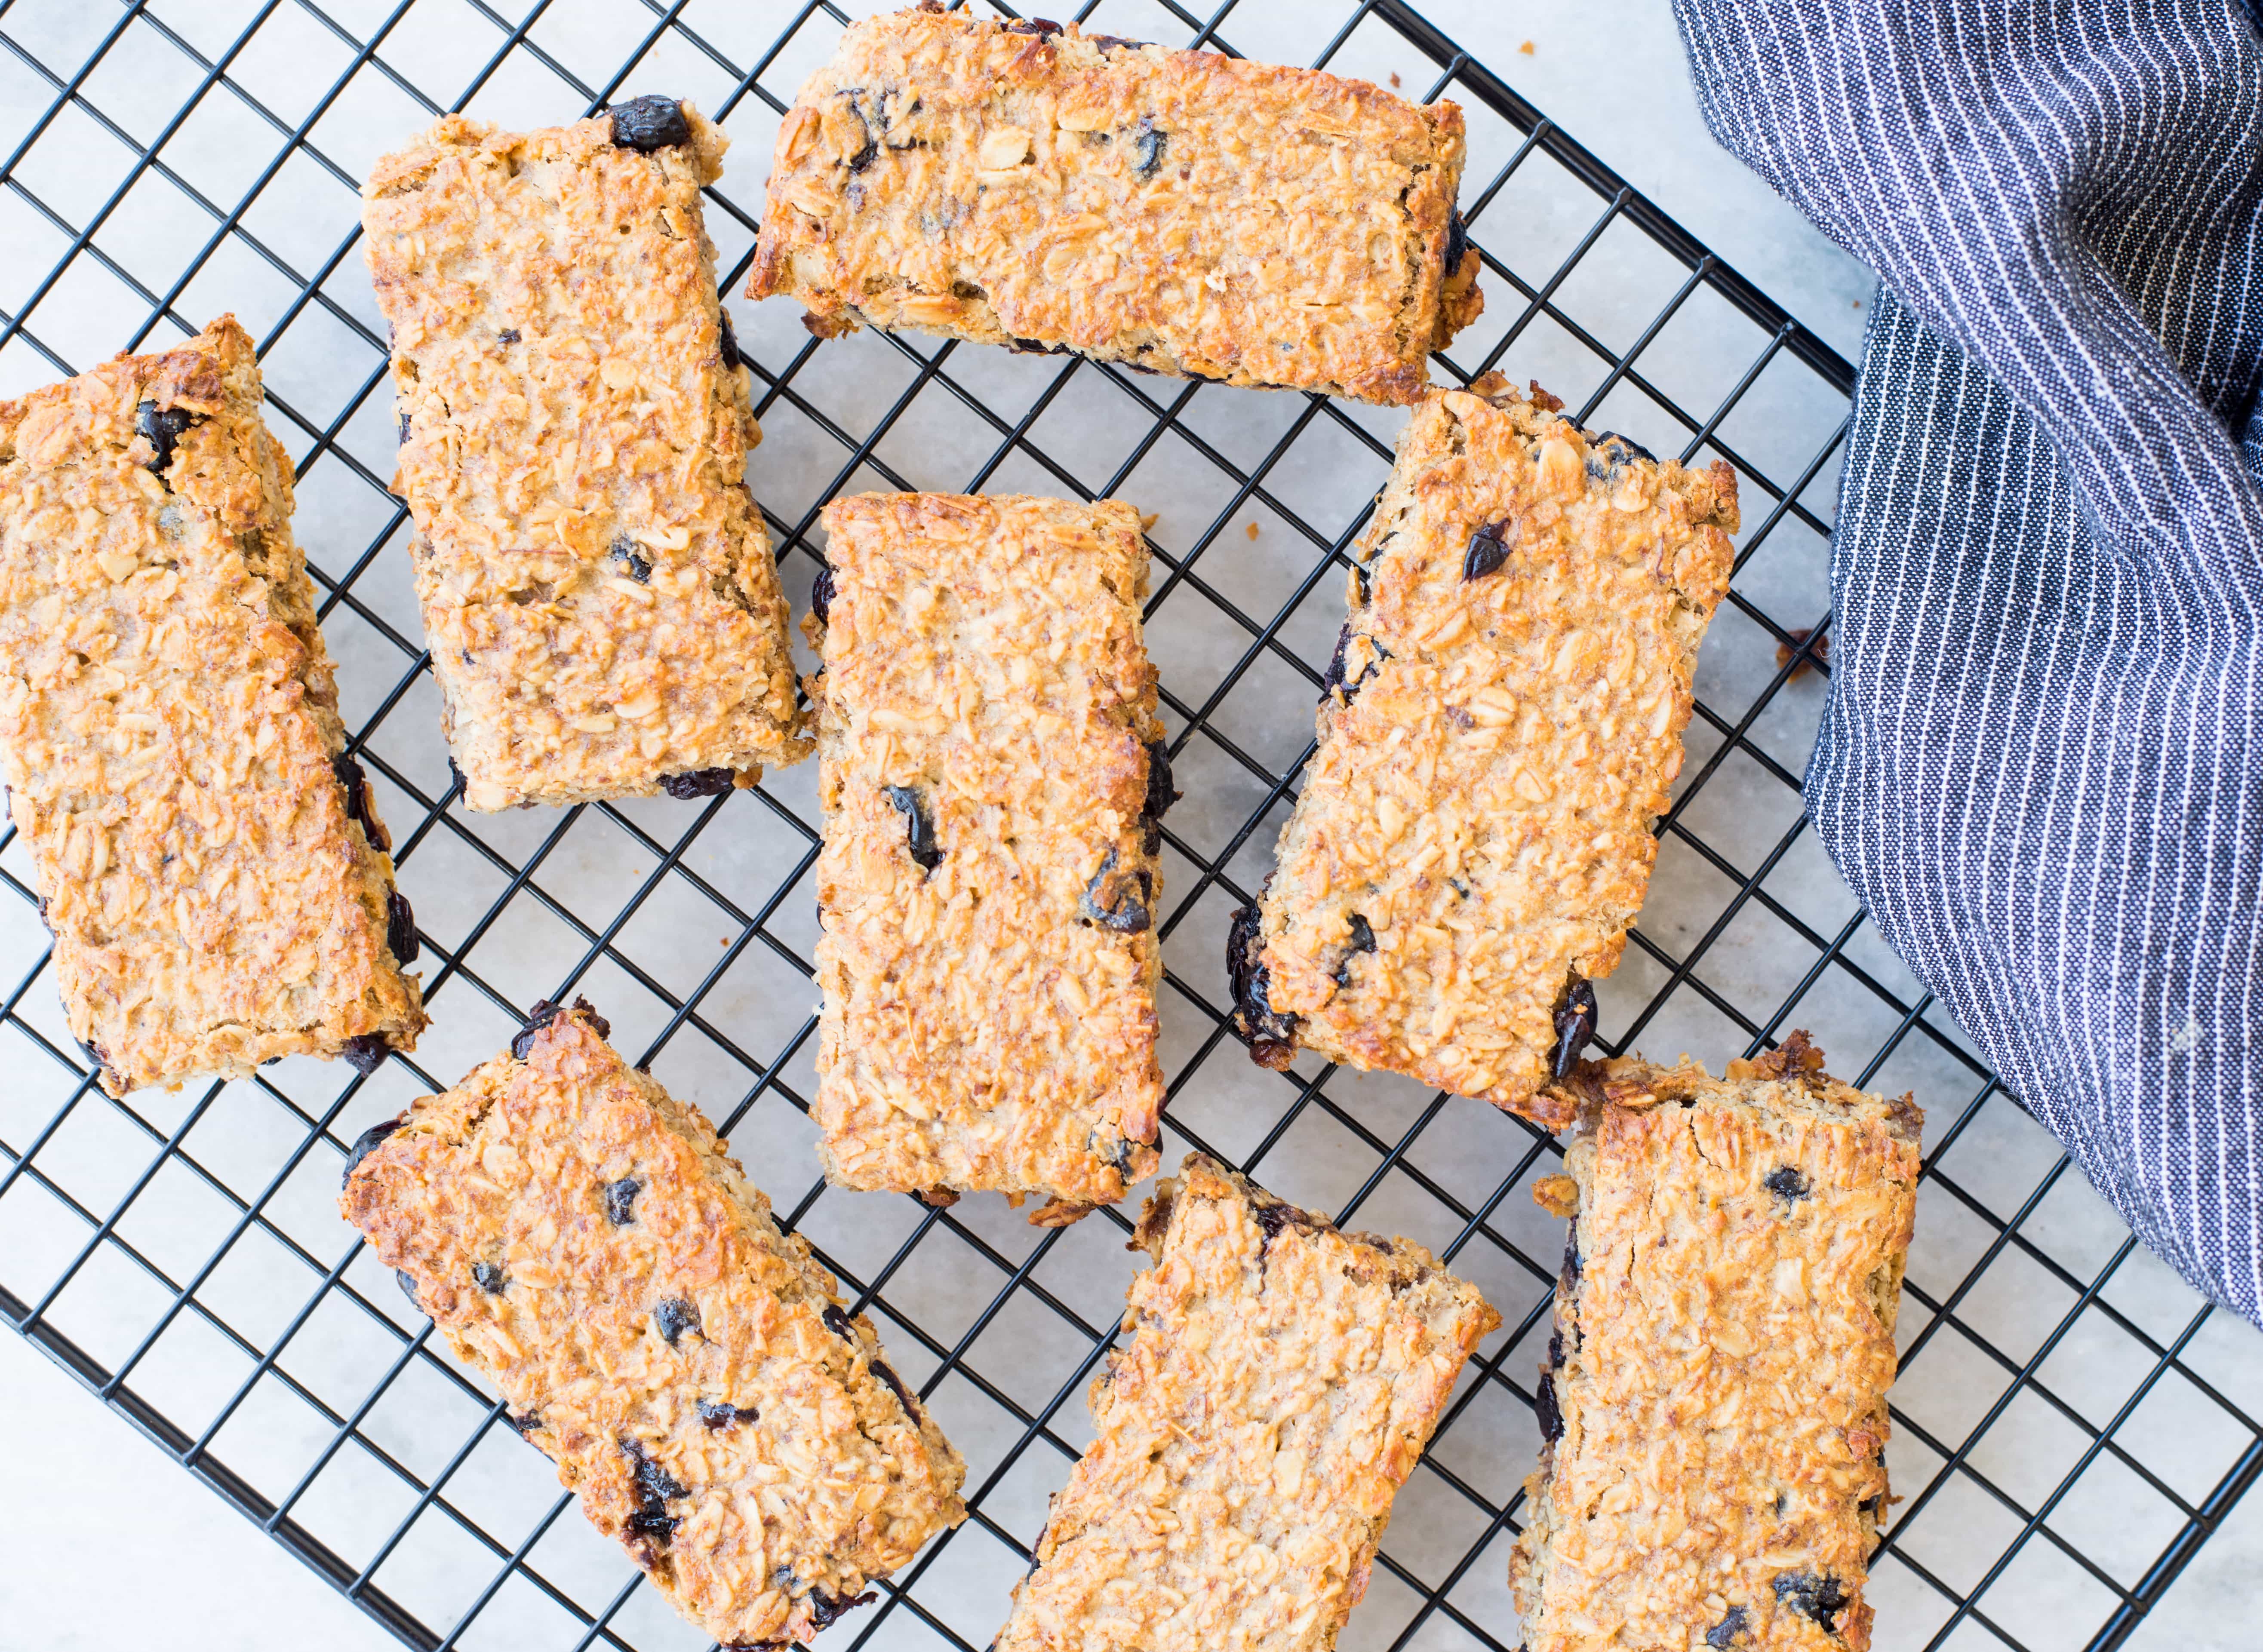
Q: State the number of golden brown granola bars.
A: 8